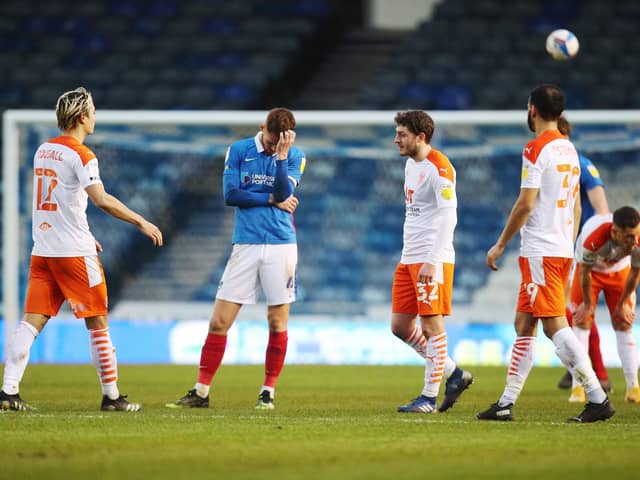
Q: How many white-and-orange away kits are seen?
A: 4